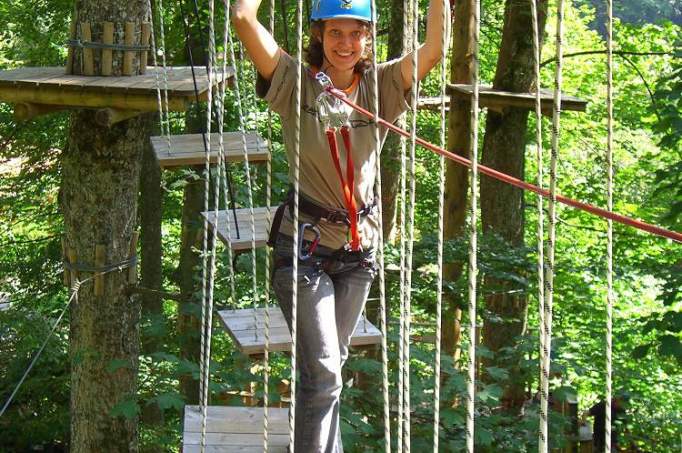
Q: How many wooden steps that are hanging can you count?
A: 4